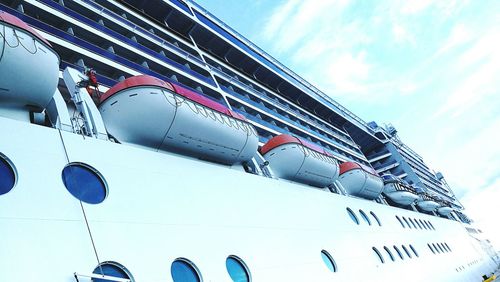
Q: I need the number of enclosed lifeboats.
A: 4